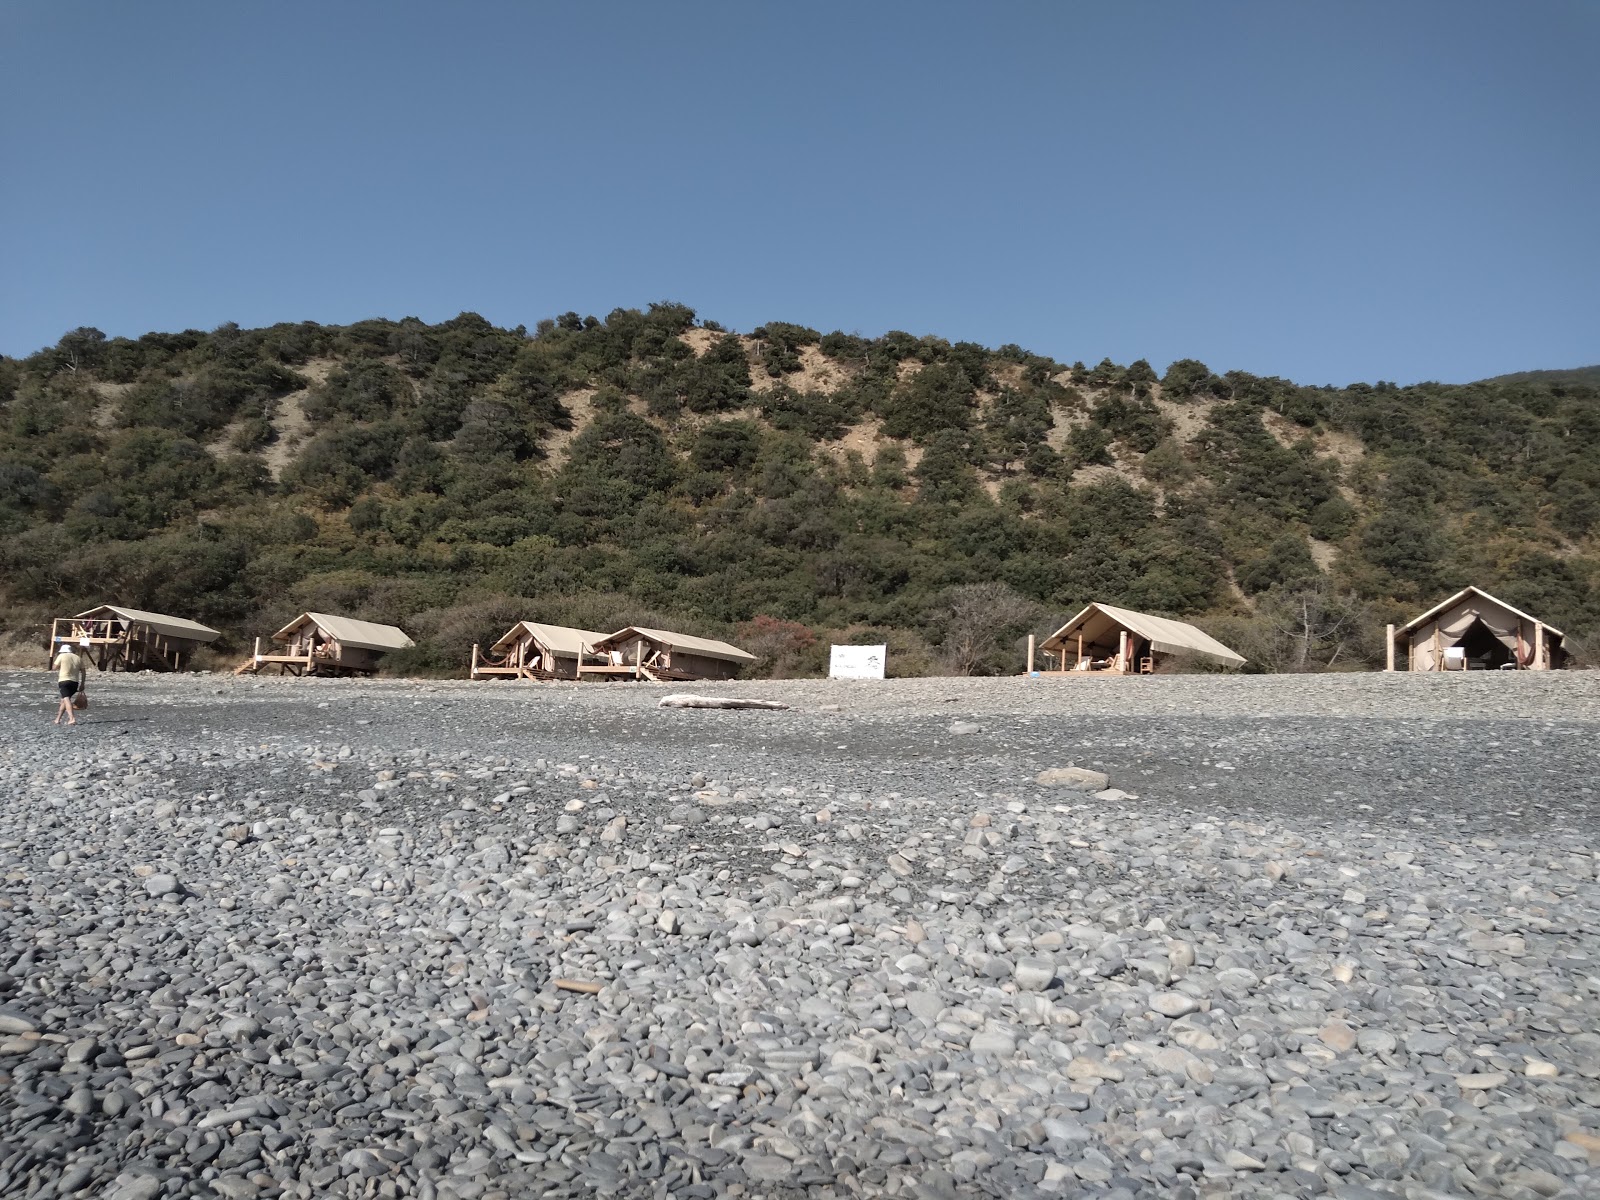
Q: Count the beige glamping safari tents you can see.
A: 6